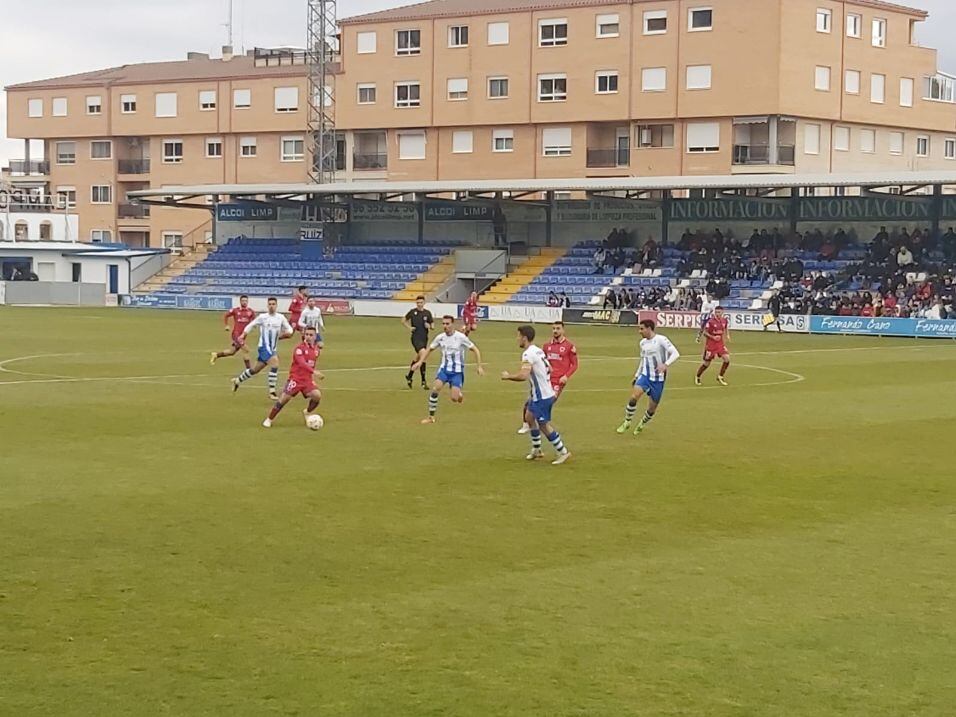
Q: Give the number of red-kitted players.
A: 6